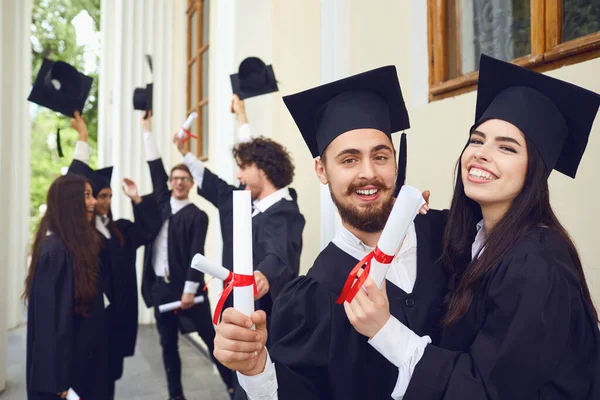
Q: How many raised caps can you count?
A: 3